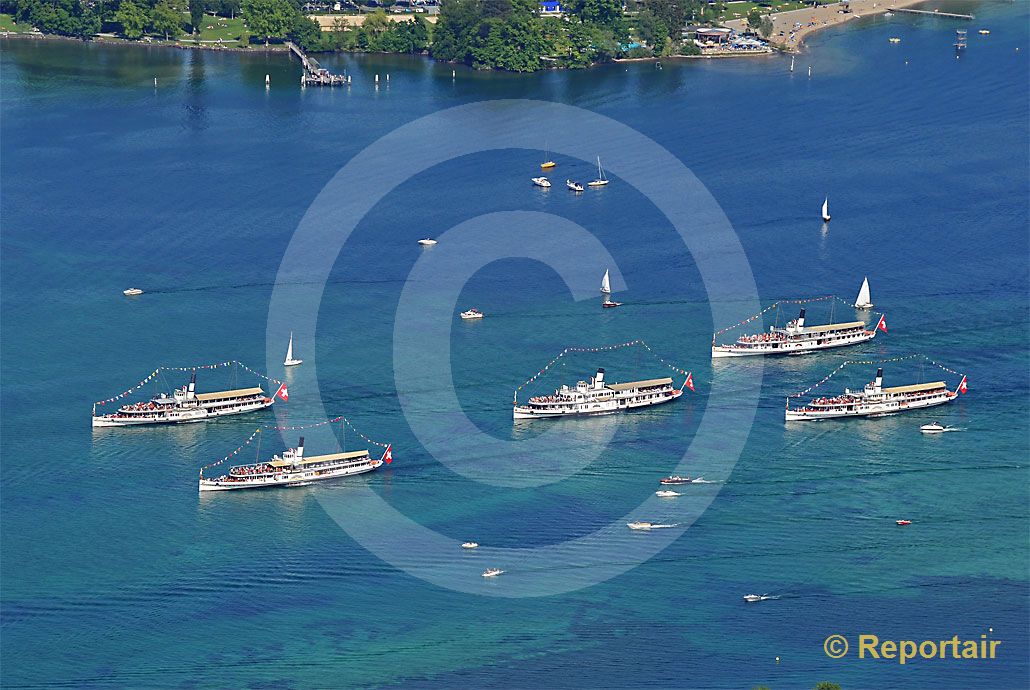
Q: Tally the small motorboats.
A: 14